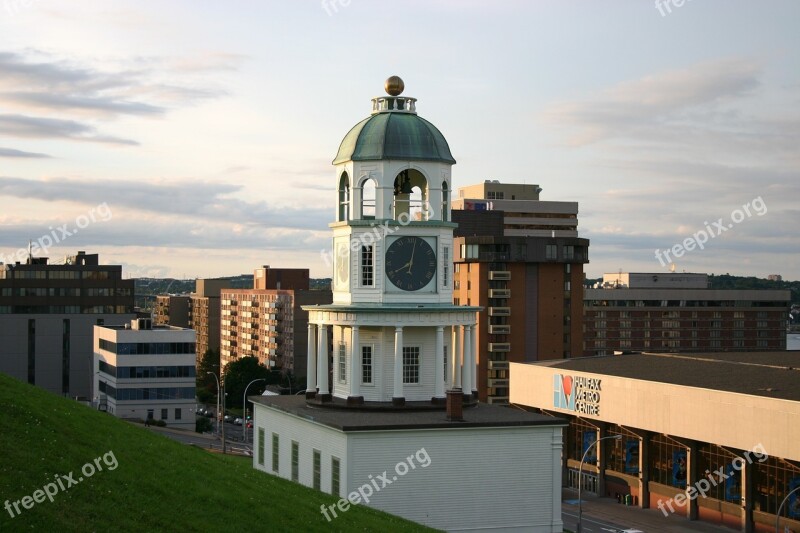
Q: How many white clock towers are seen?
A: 1